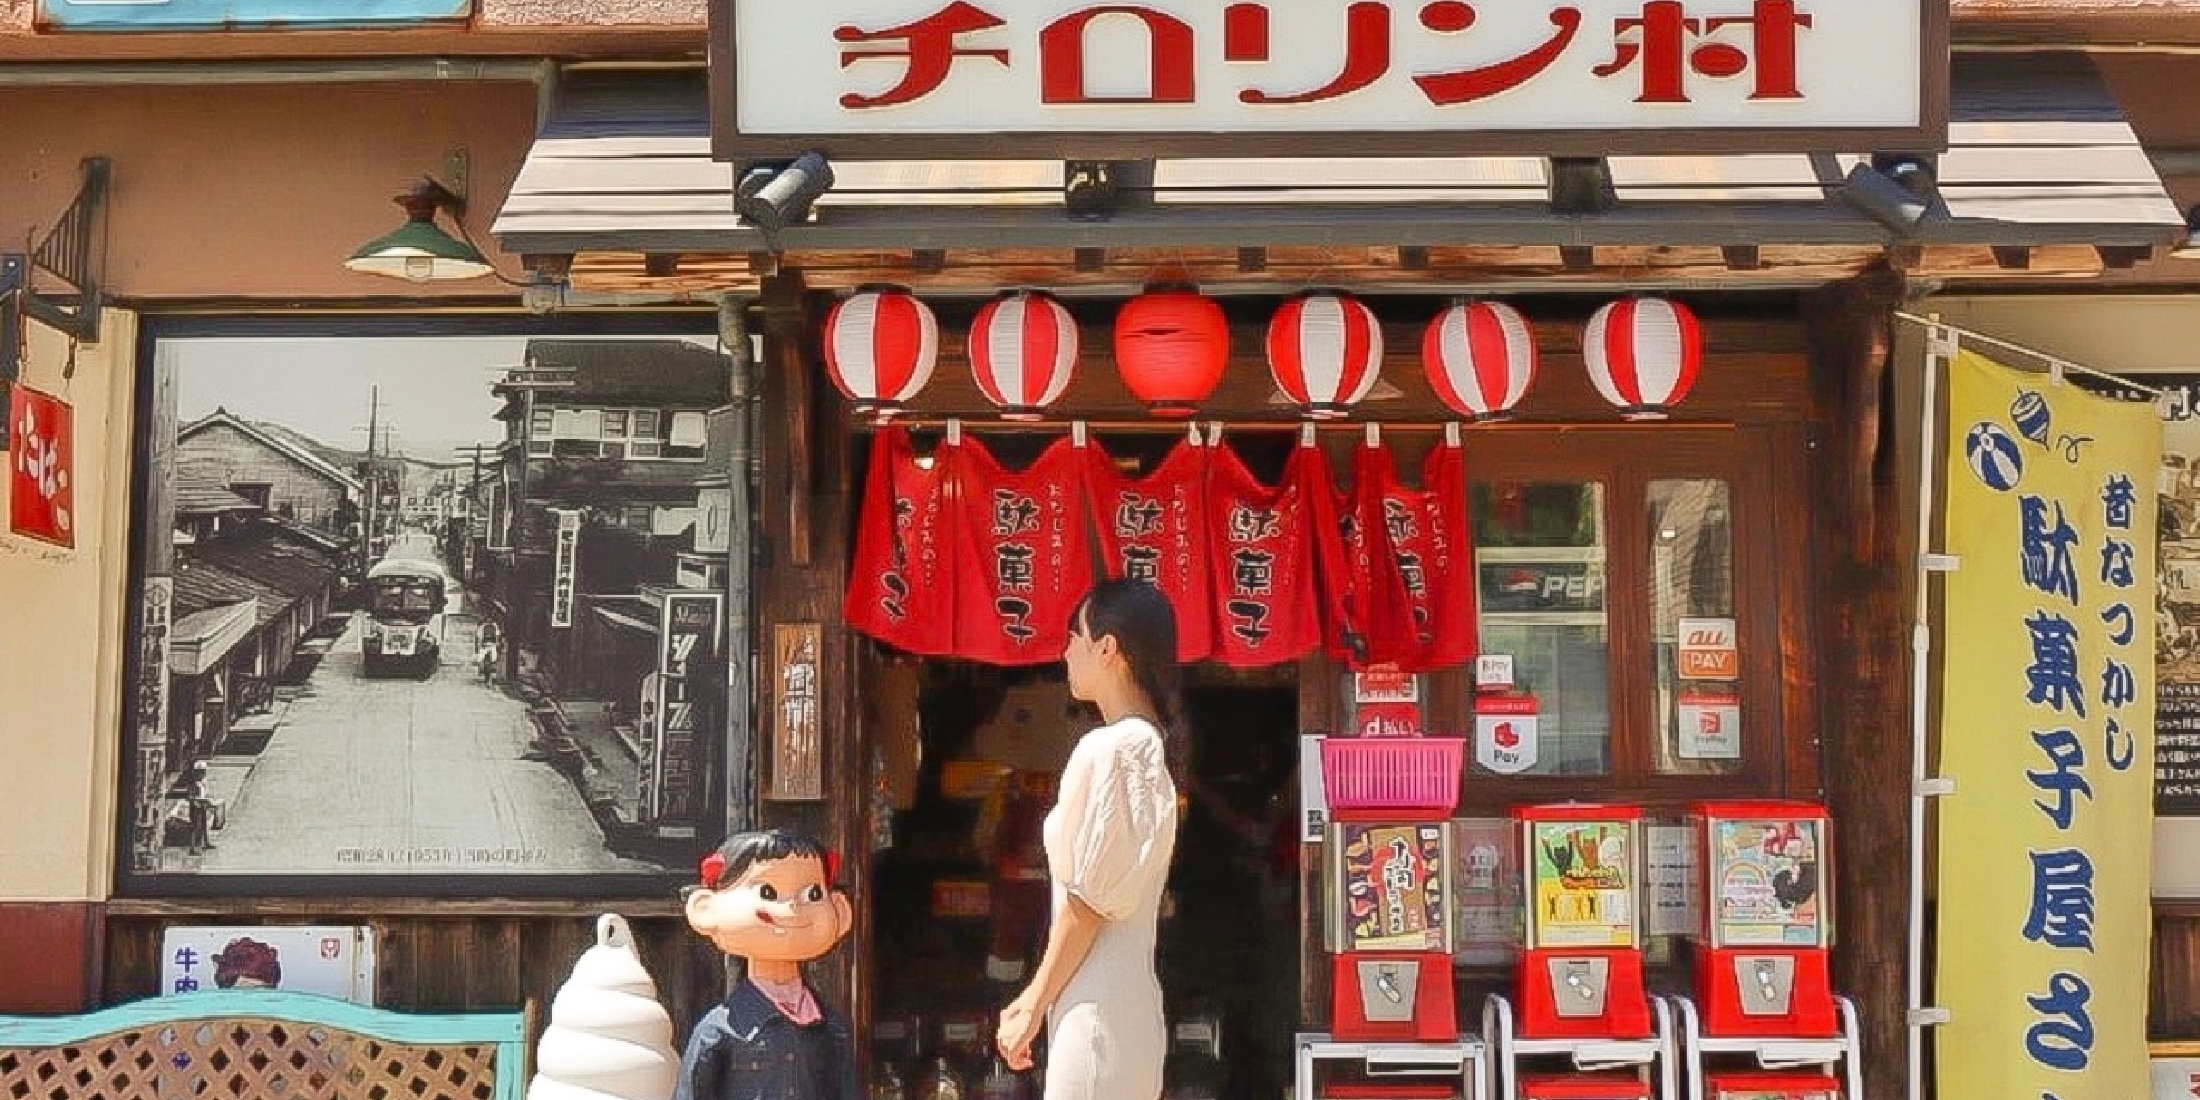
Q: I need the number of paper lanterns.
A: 6